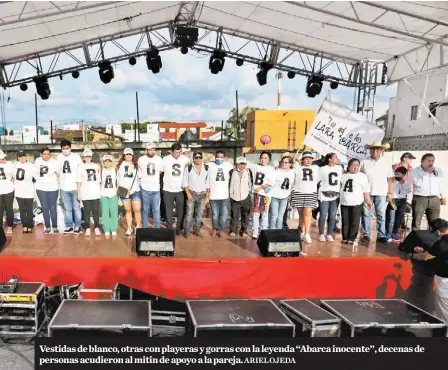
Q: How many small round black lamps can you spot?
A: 7